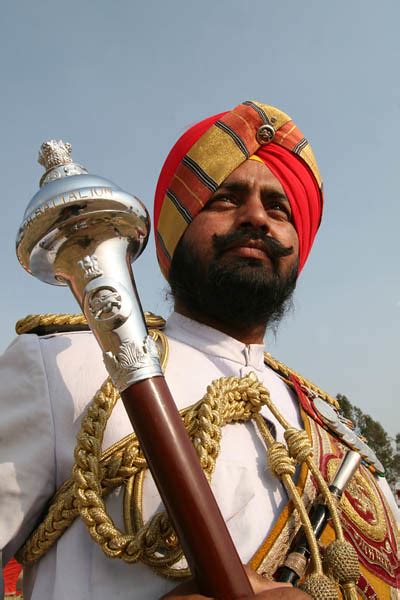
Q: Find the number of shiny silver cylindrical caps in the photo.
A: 1